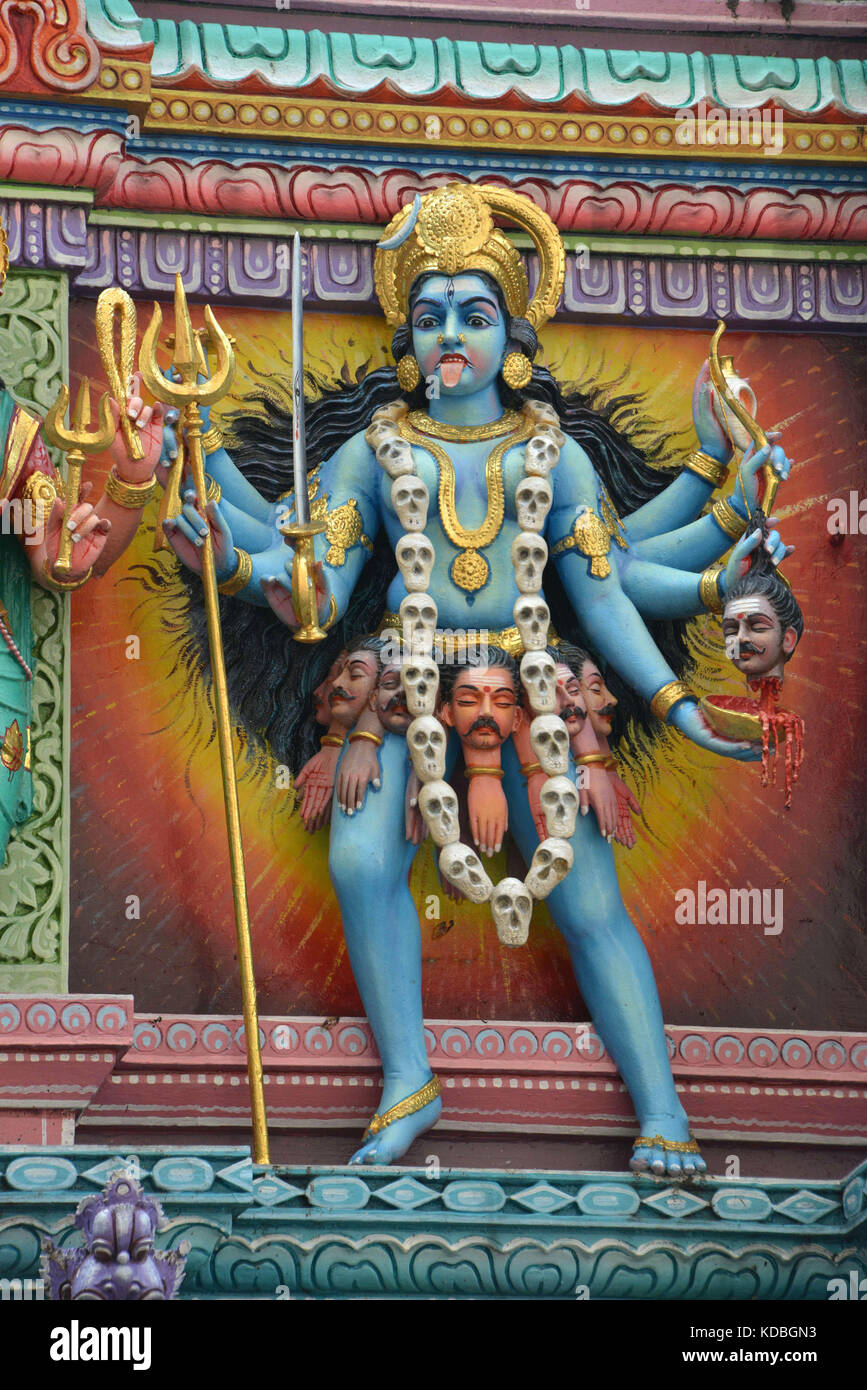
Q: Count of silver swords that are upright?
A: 1